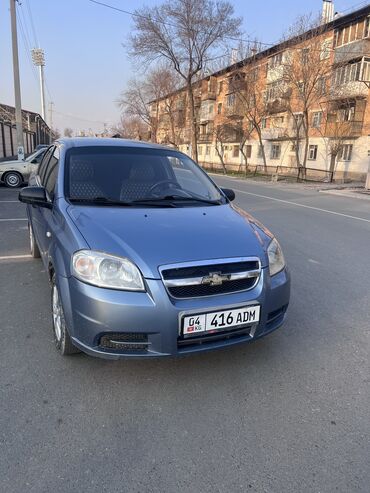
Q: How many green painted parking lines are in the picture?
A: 0